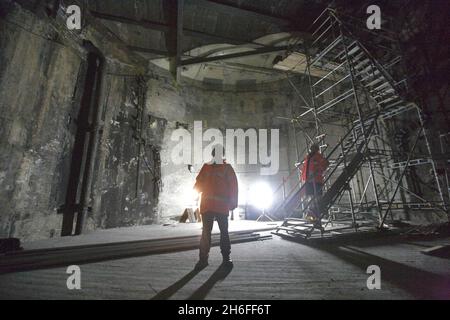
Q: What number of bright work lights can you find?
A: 2